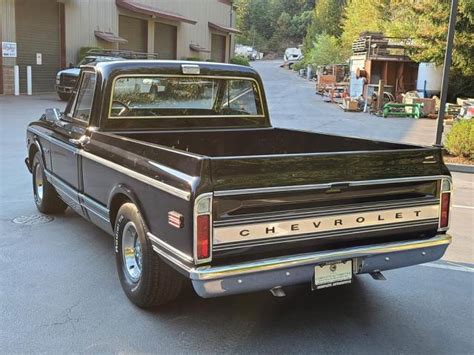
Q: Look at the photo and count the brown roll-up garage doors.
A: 4